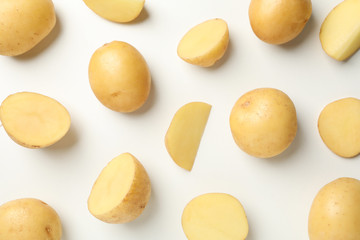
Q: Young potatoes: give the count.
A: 14